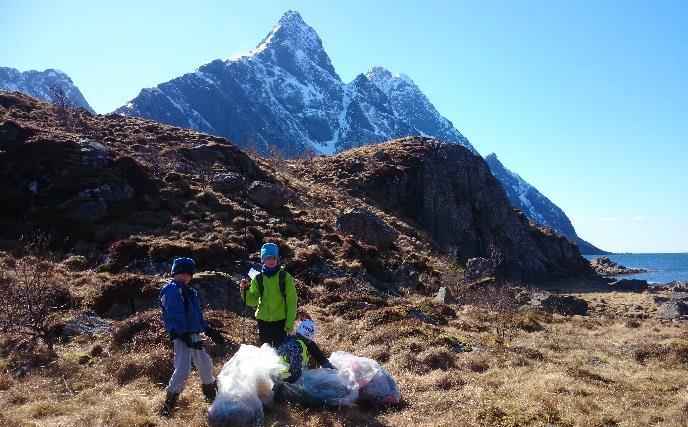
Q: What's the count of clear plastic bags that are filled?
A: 3